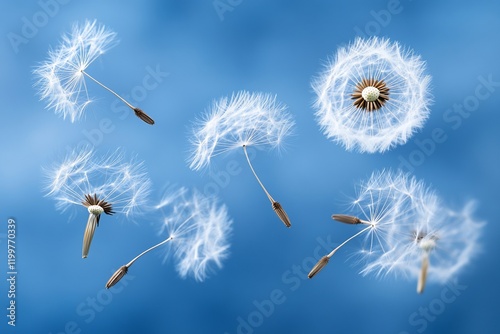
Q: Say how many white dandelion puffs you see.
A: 7